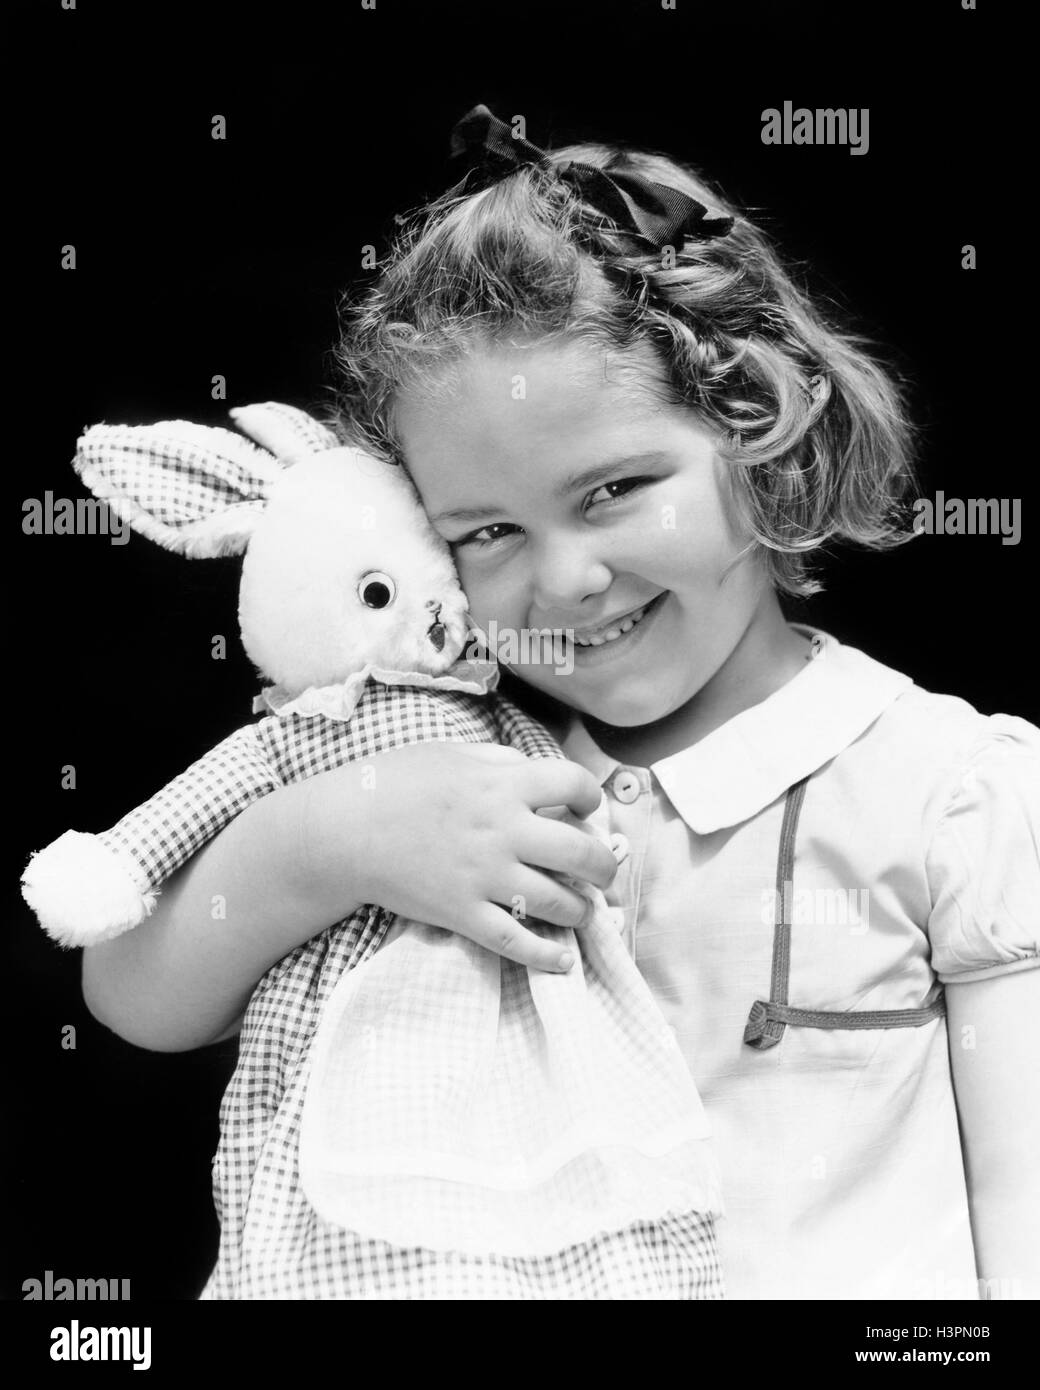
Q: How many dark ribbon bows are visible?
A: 1